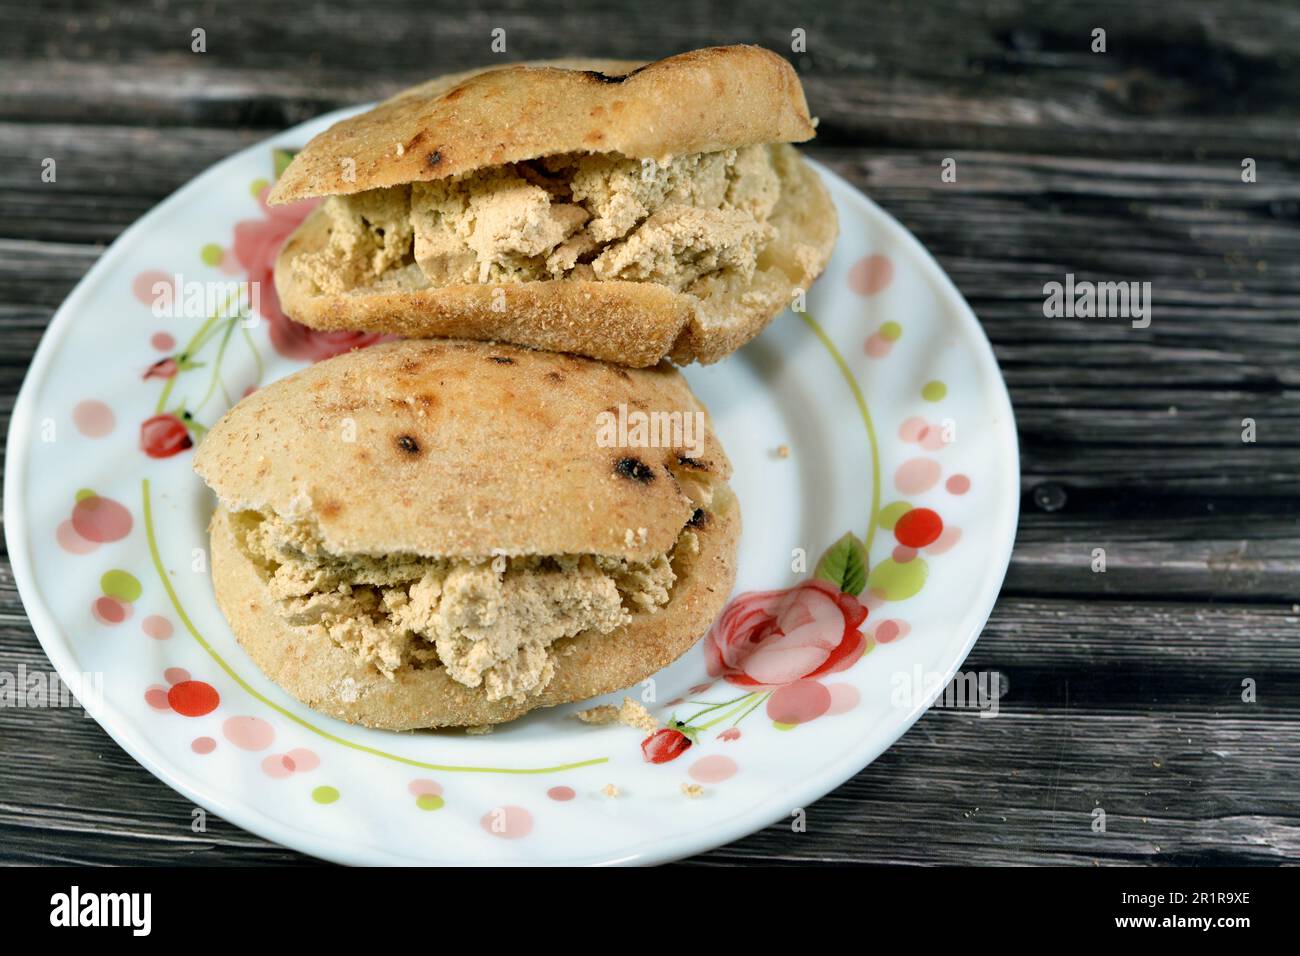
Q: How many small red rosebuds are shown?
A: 3